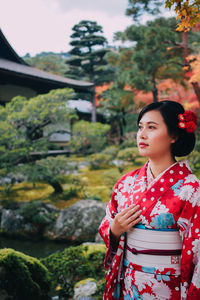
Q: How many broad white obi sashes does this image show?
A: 1